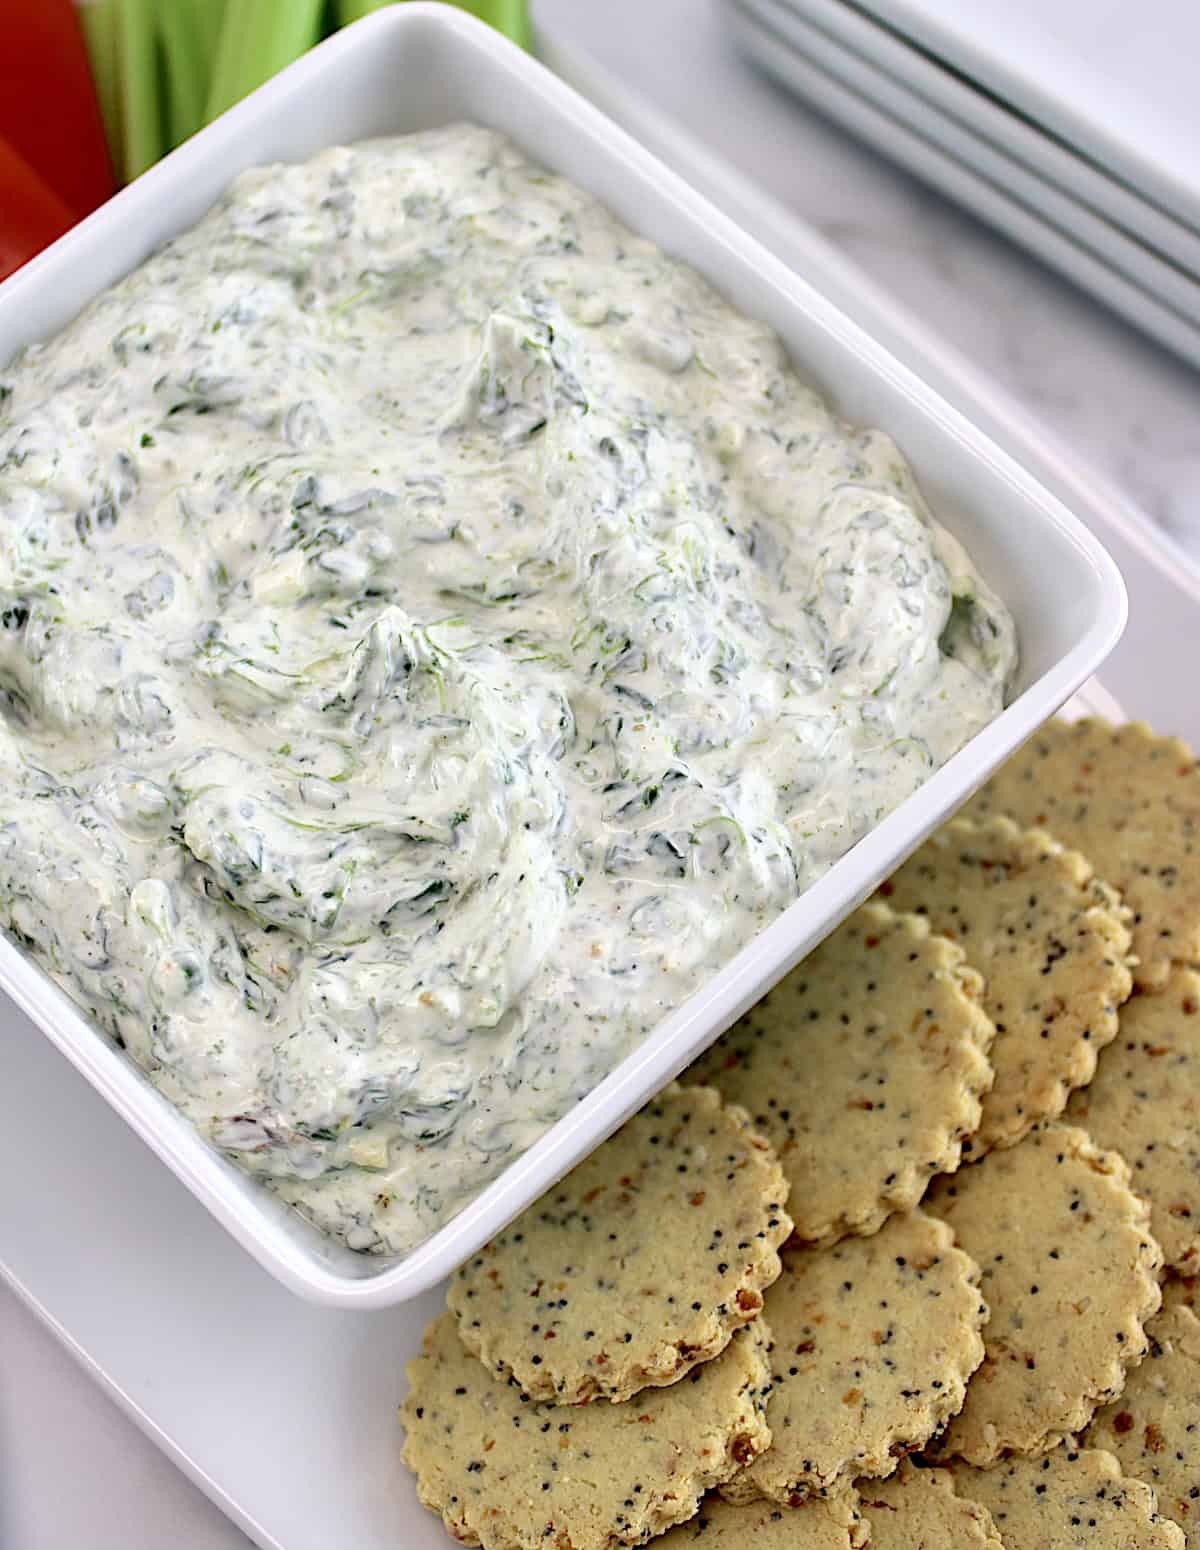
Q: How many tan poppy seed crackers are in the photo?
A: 12